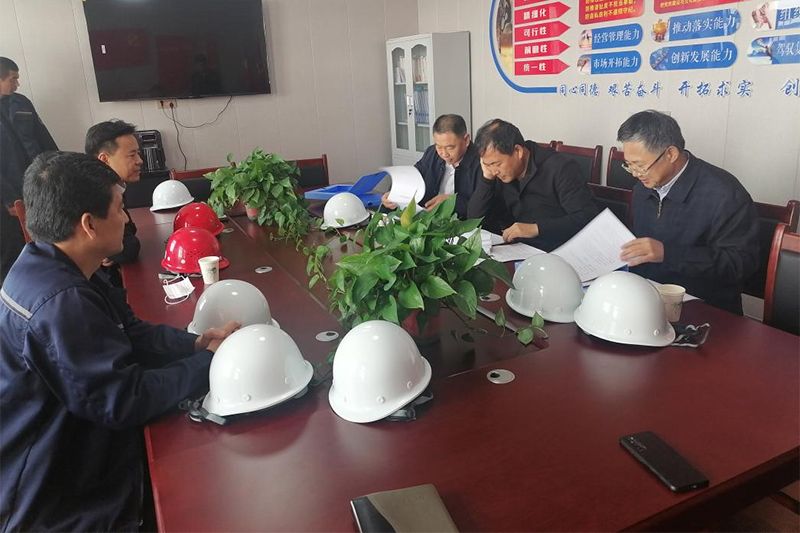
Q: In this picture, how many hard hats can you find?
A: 9